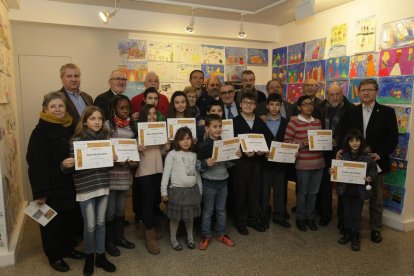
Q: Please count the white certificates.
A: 10